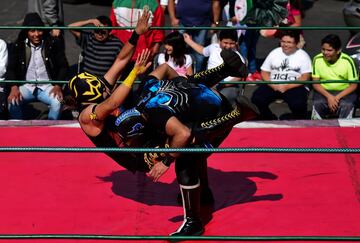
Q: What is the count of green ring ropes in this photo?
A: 4